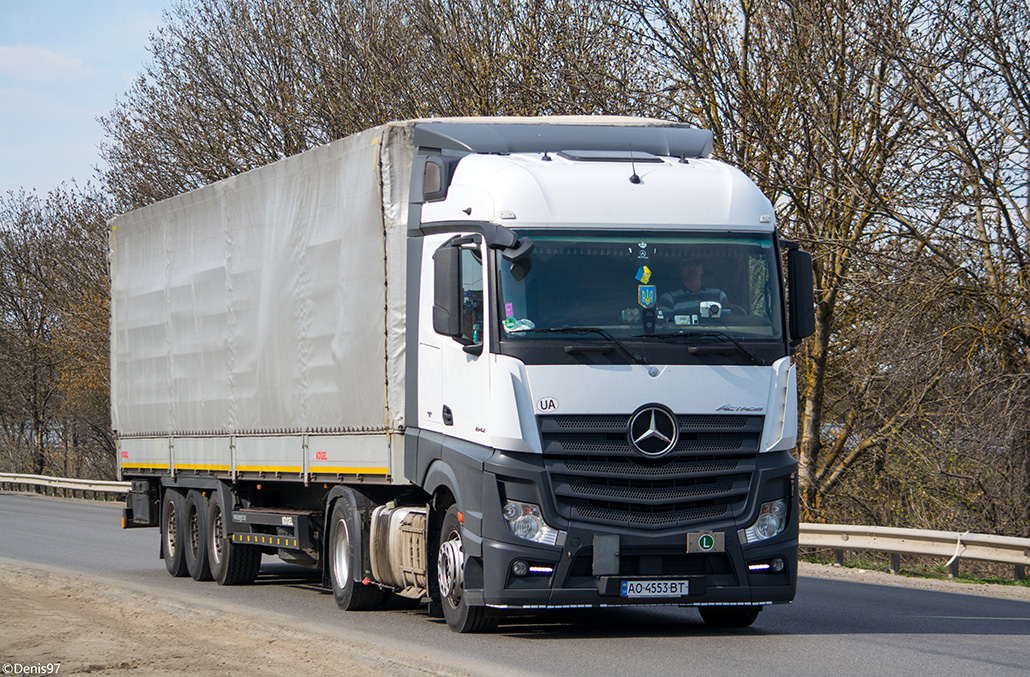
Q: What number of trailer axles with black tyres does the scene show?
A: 3